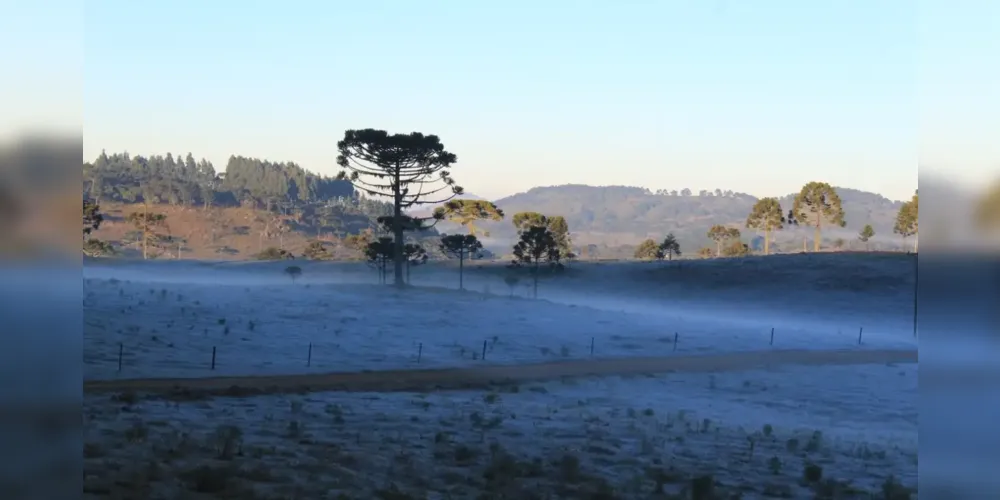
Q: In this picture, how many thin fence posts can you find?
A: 9